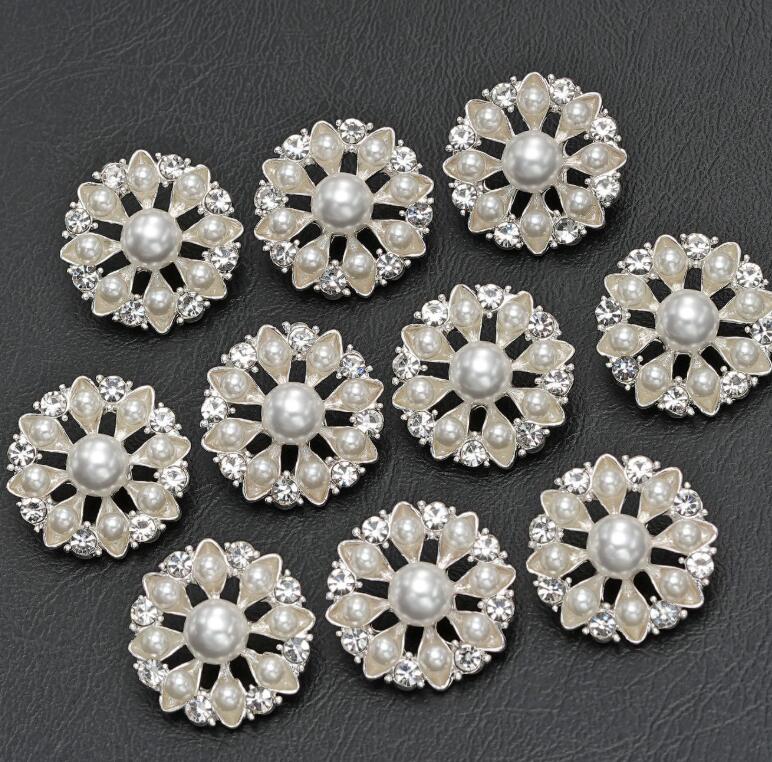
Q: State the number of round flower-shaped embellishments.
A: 10